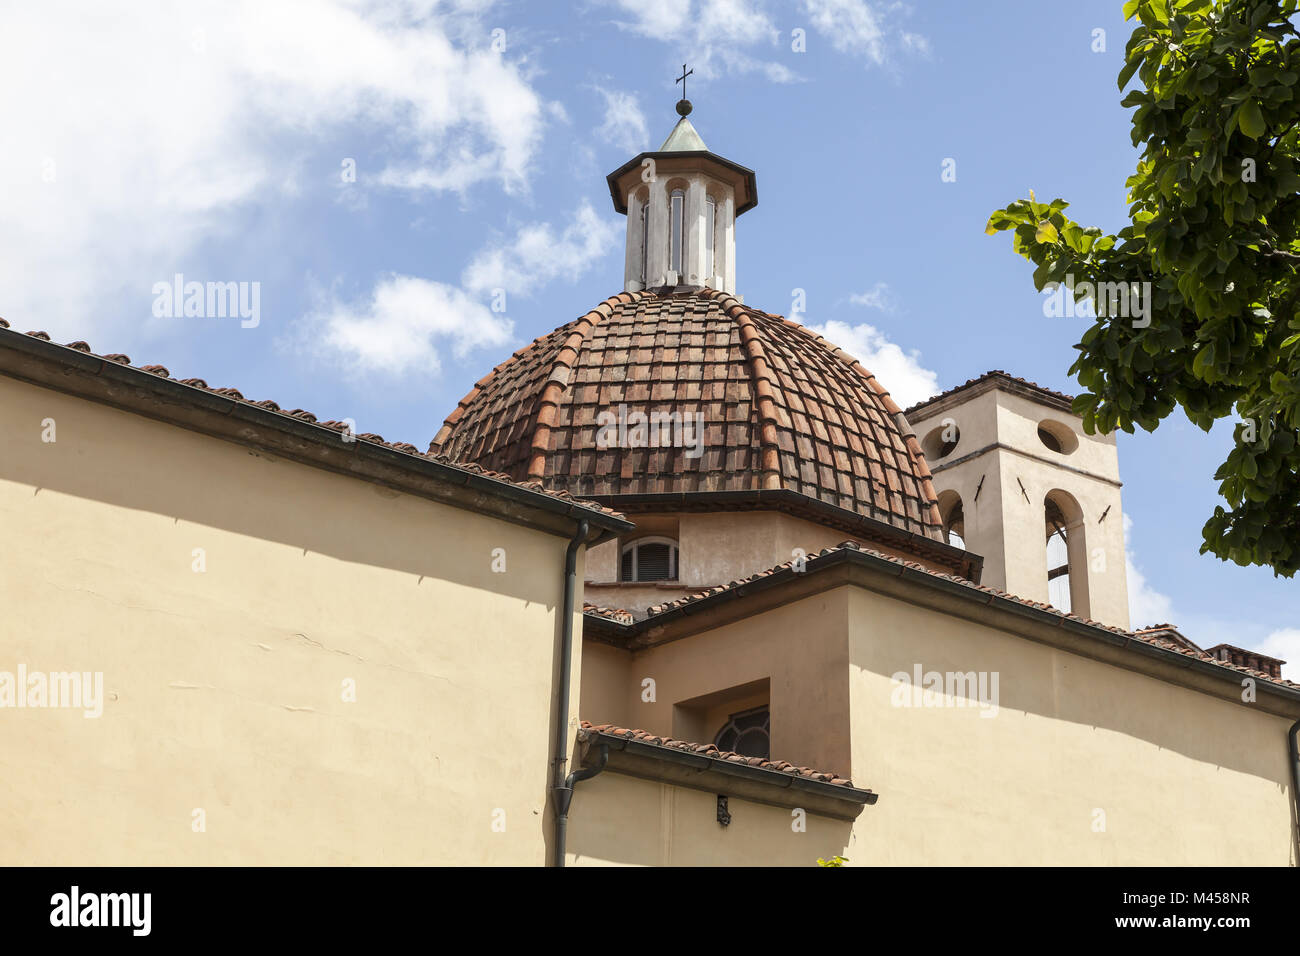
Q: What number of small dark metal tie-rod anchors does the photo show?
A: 3